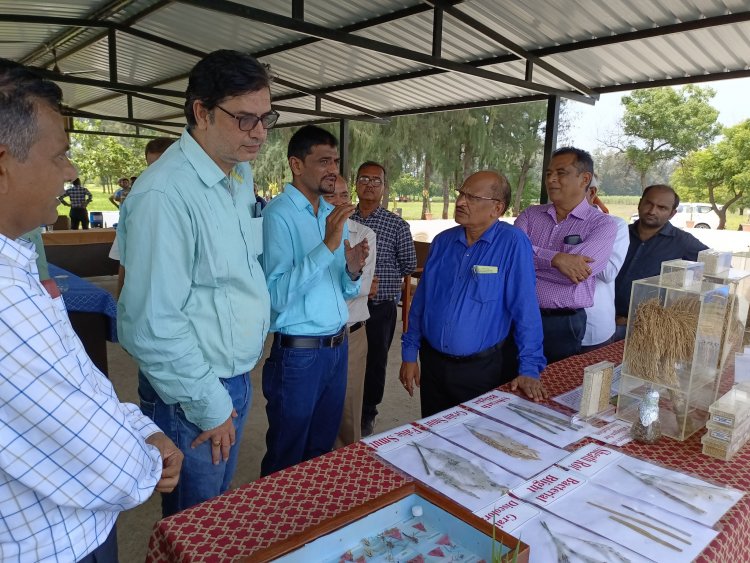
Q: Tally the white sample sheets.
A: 6